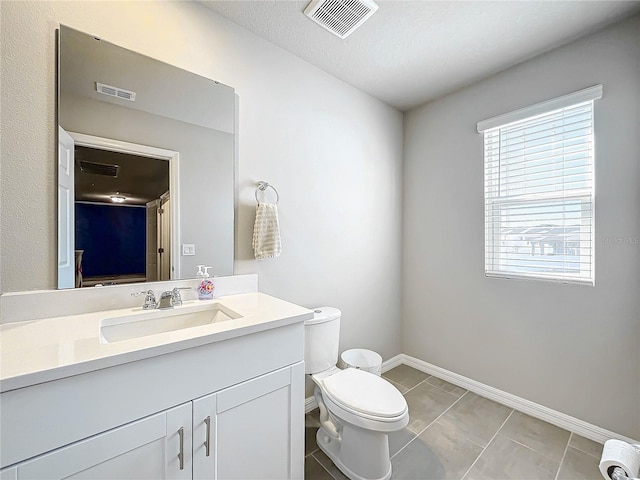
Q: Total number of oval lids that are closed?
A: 1